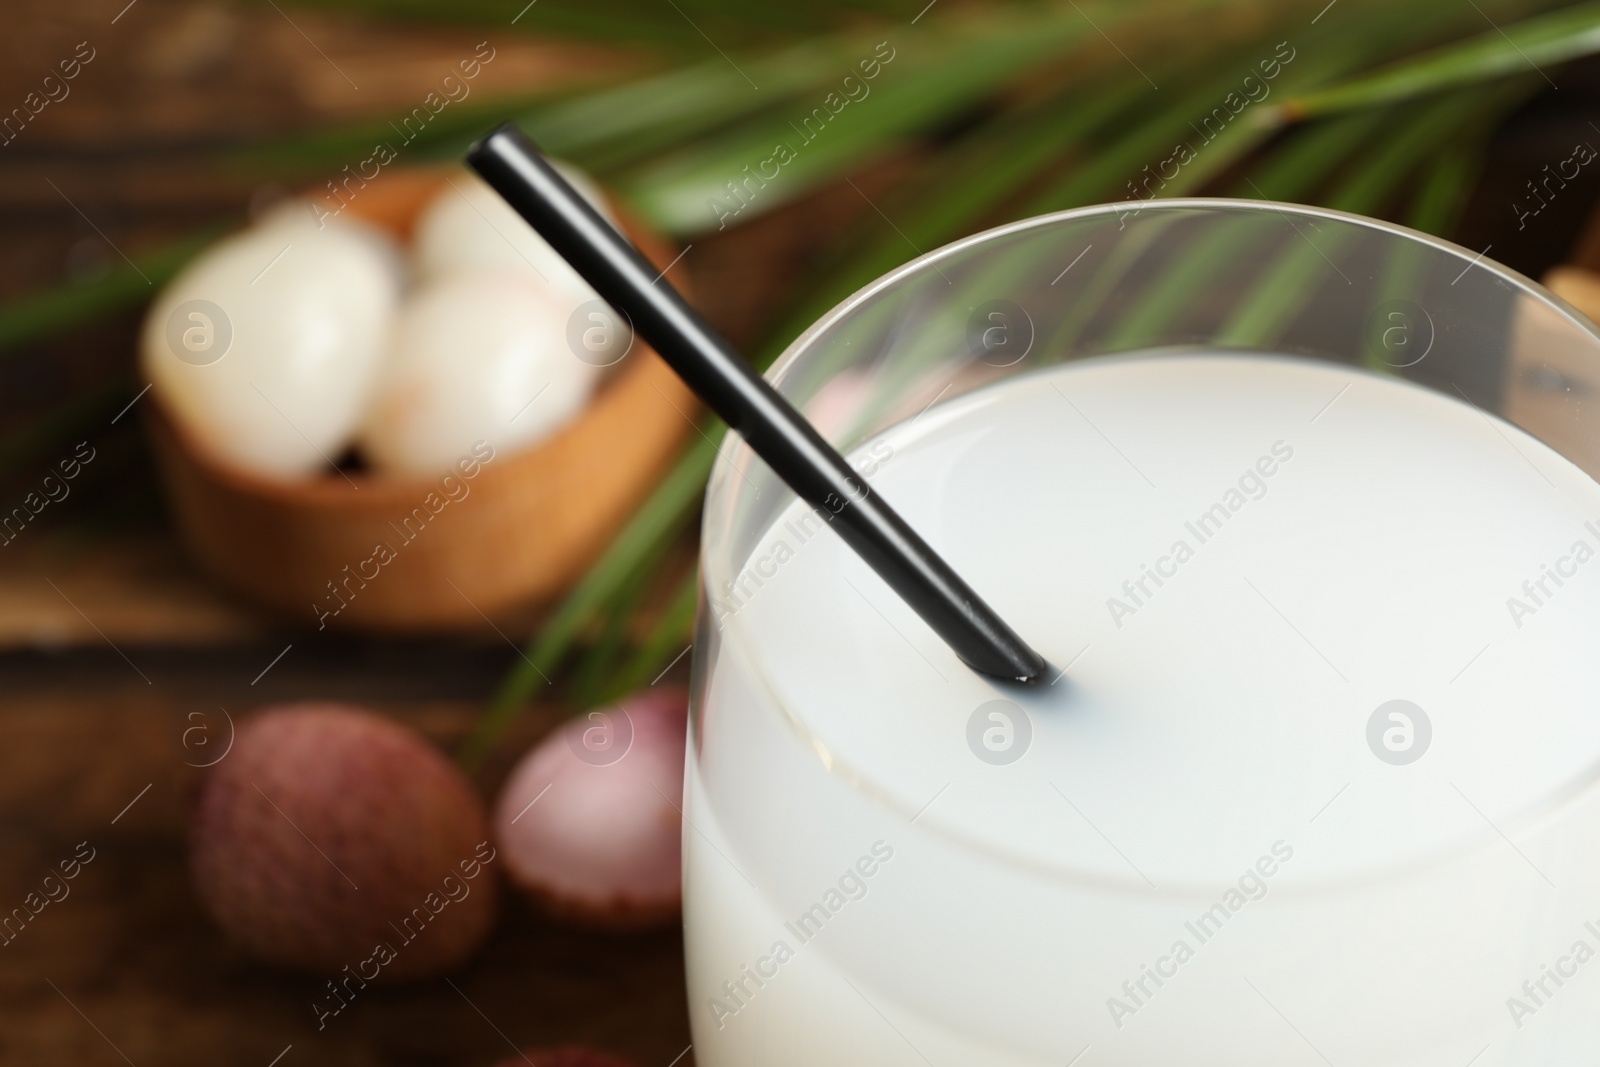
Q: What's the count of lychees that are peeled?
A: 3